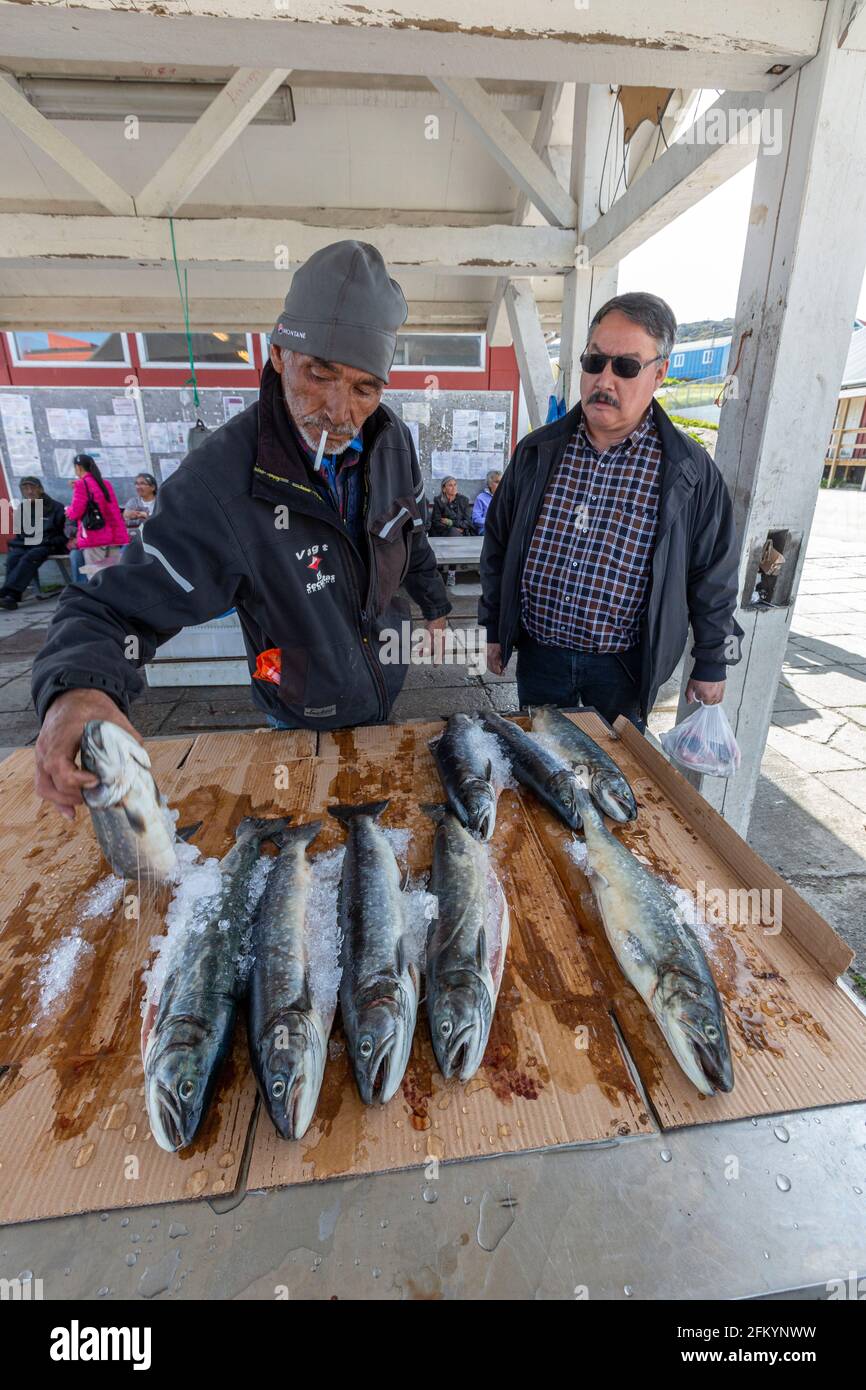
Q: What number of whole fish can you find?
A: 9